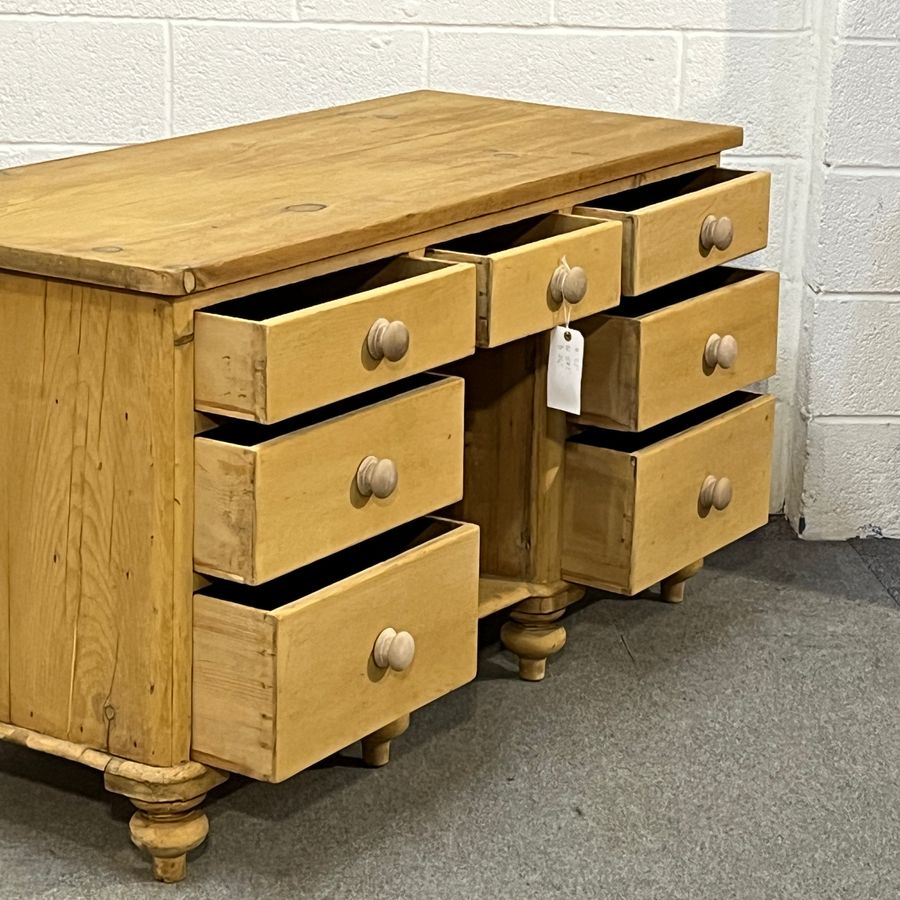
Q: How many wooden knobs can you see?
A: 7